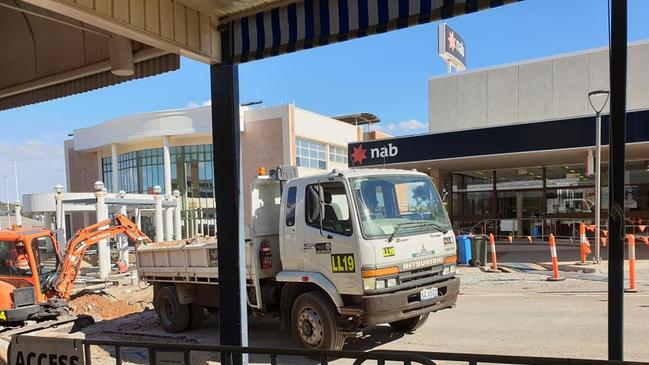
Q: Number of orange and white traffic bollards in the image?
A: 4